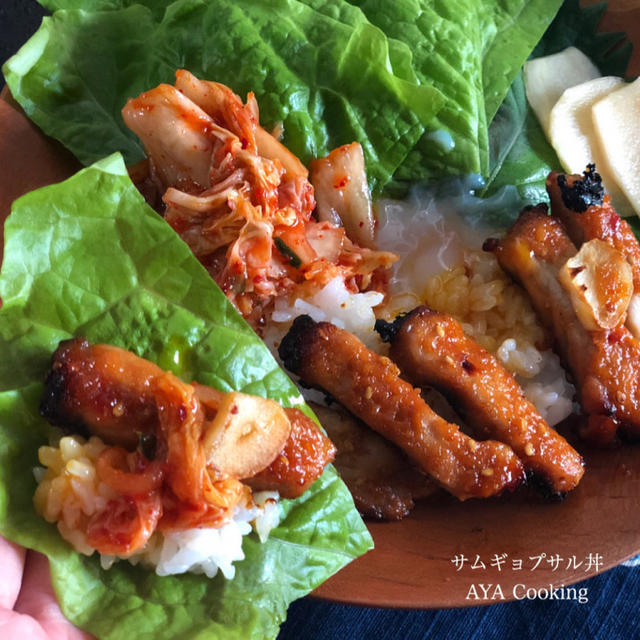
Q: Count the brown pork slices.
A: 5